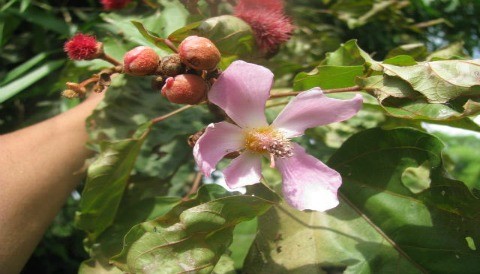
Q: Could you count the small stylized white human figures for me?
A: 0